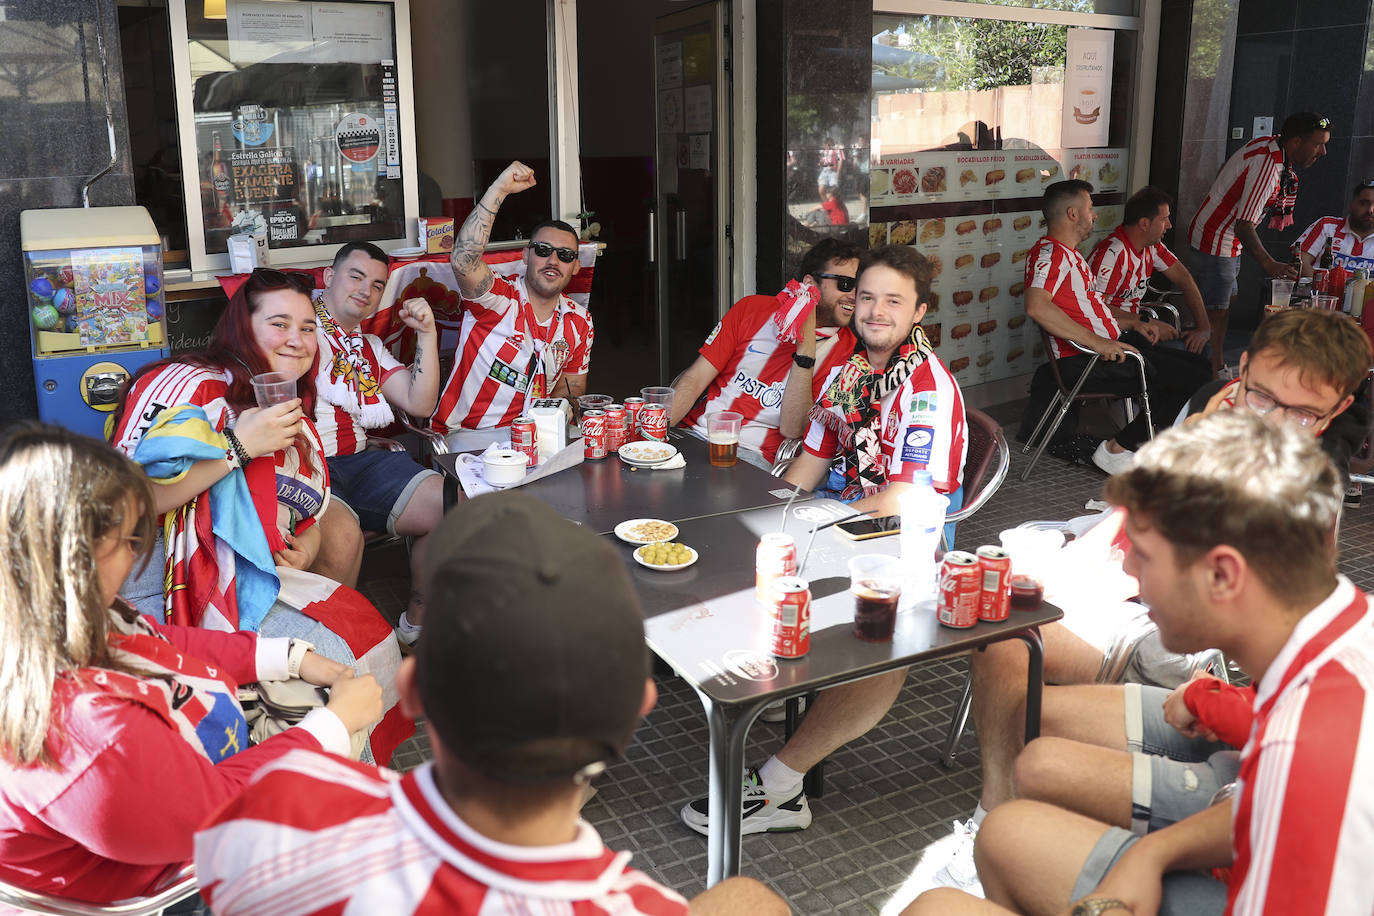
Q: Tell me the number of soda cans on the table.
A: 9